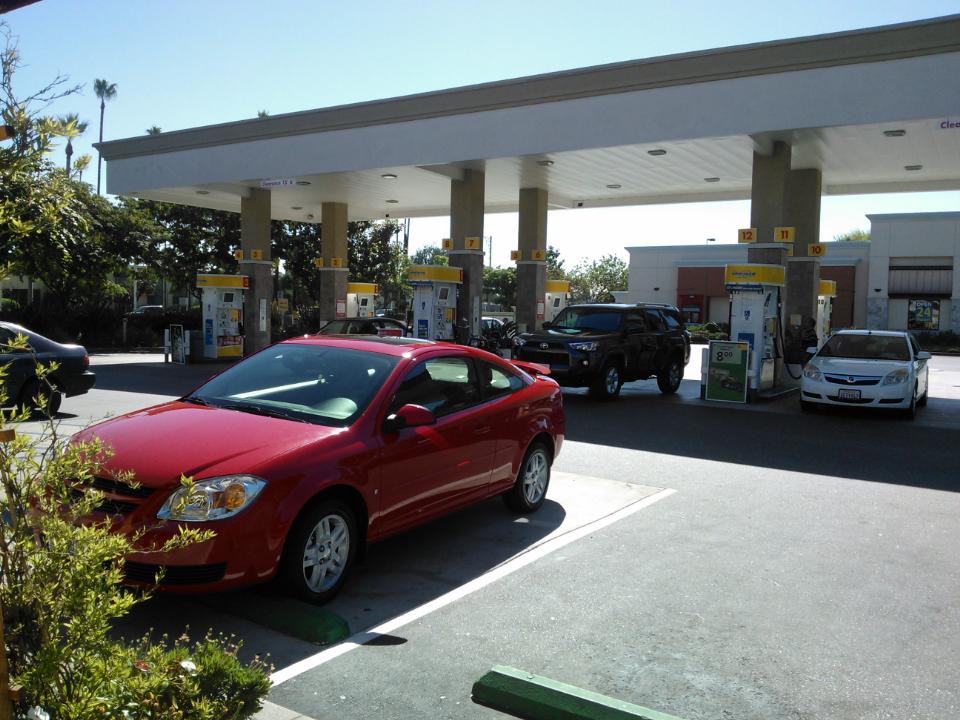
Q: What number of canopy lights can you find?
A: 11